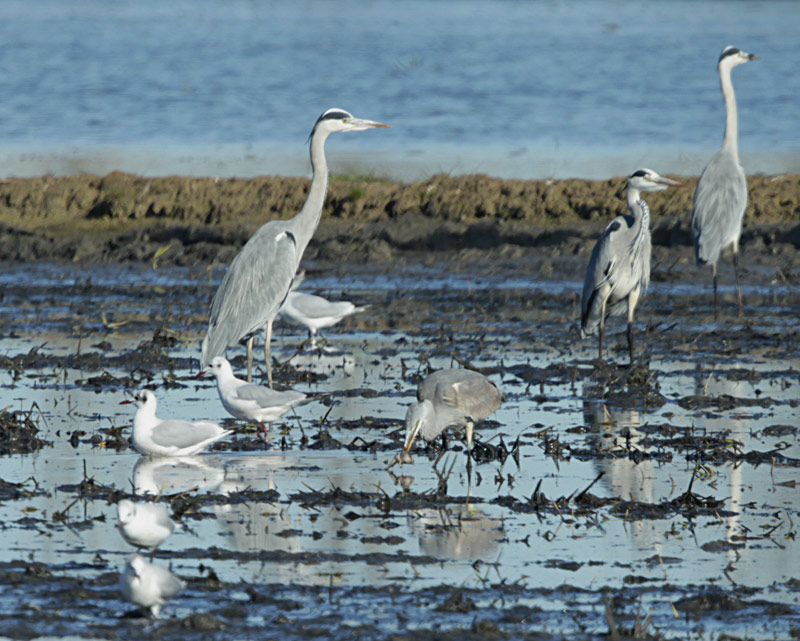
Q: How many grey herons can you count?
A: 4